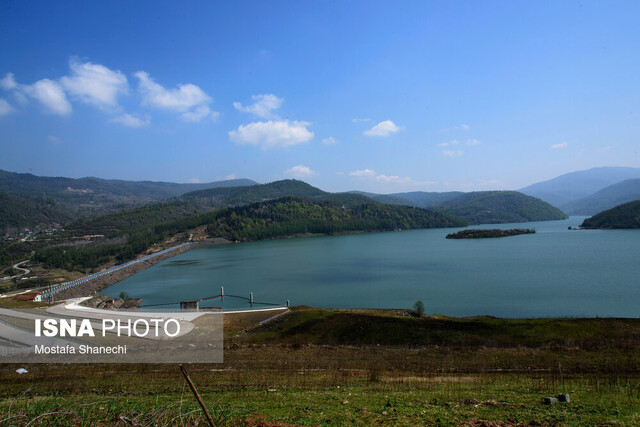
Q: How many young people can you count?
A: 0